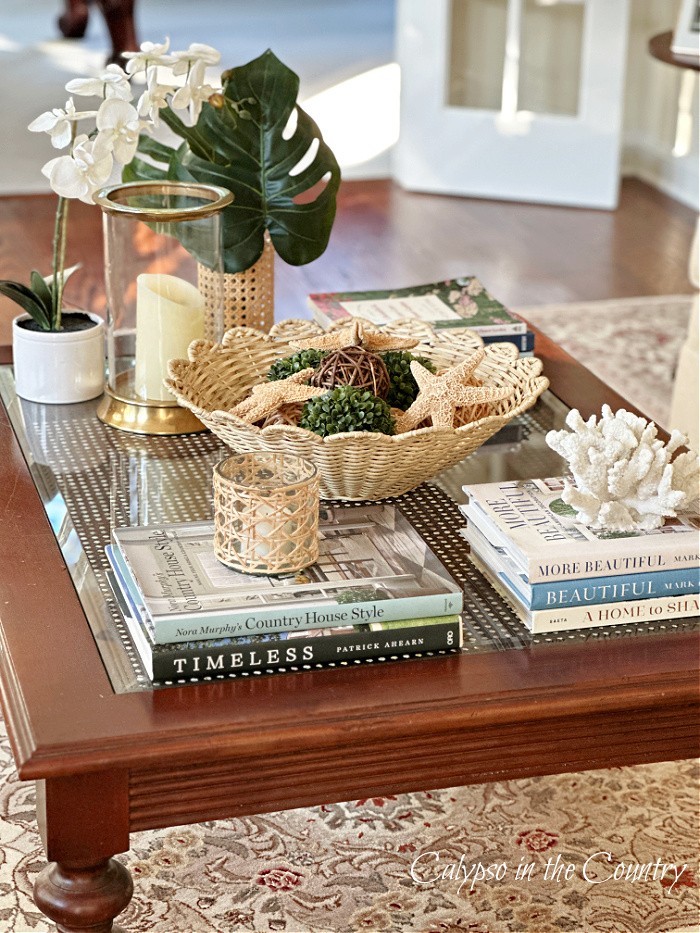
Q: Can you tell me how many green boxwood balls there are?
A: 3